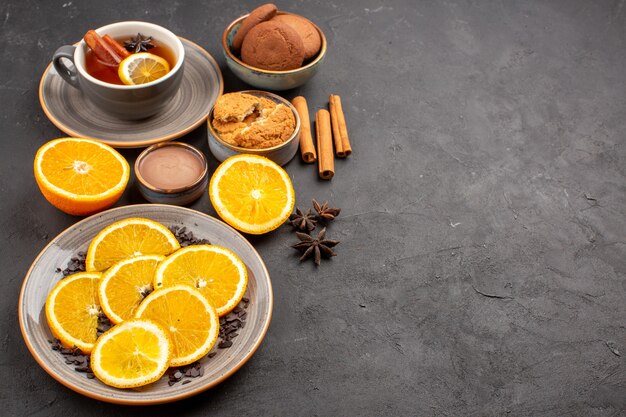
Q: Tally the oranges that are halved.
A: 2